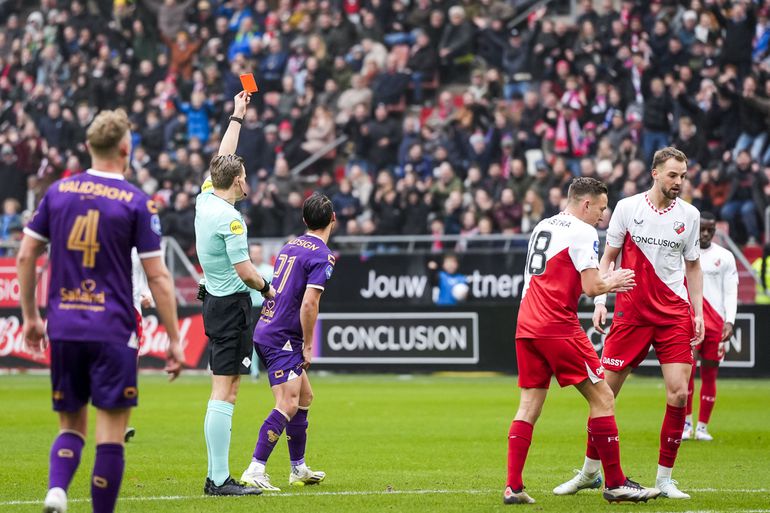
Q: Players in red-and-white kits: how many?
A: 3